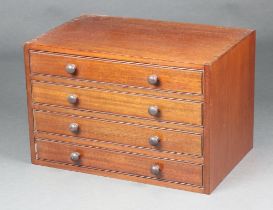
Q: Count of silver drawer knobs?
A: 8